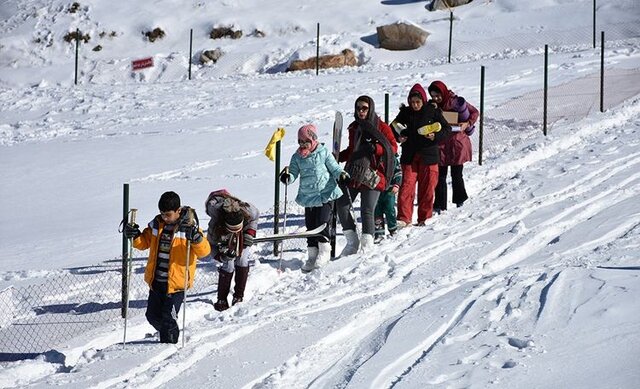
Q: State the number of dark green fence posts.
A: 11